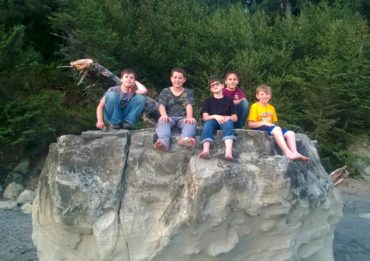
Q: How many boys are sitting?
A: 5